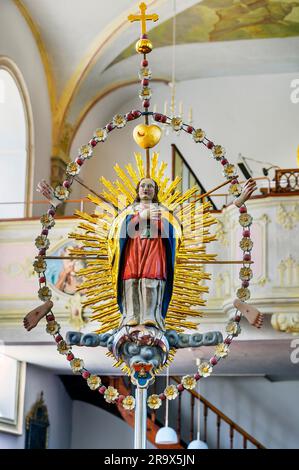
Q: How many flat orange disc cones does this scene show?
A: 0